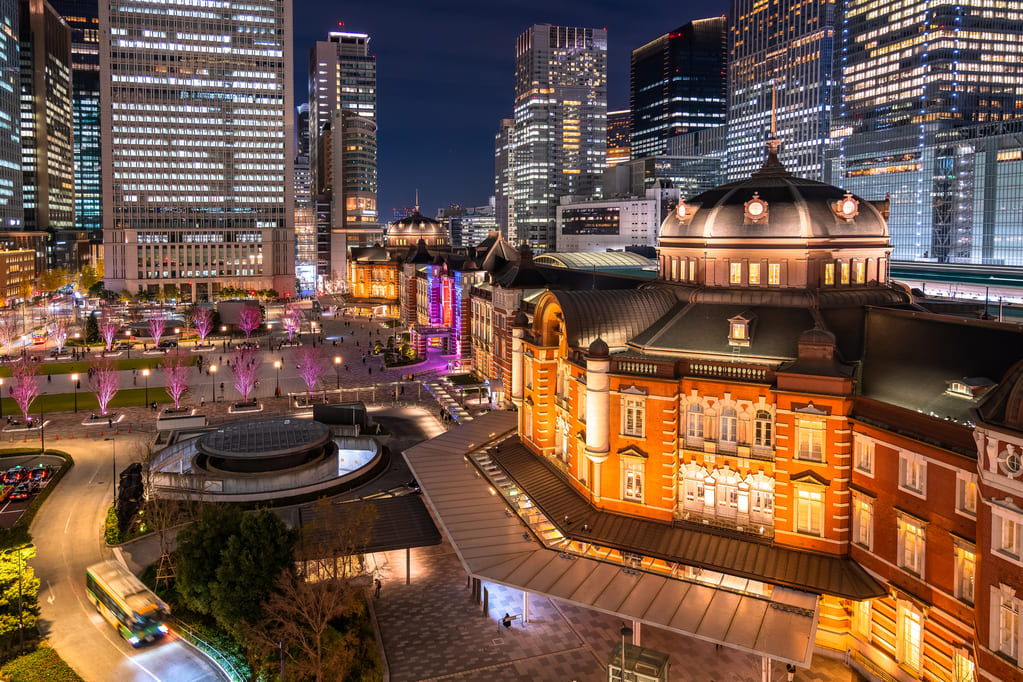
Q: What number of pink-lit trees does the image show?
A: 12